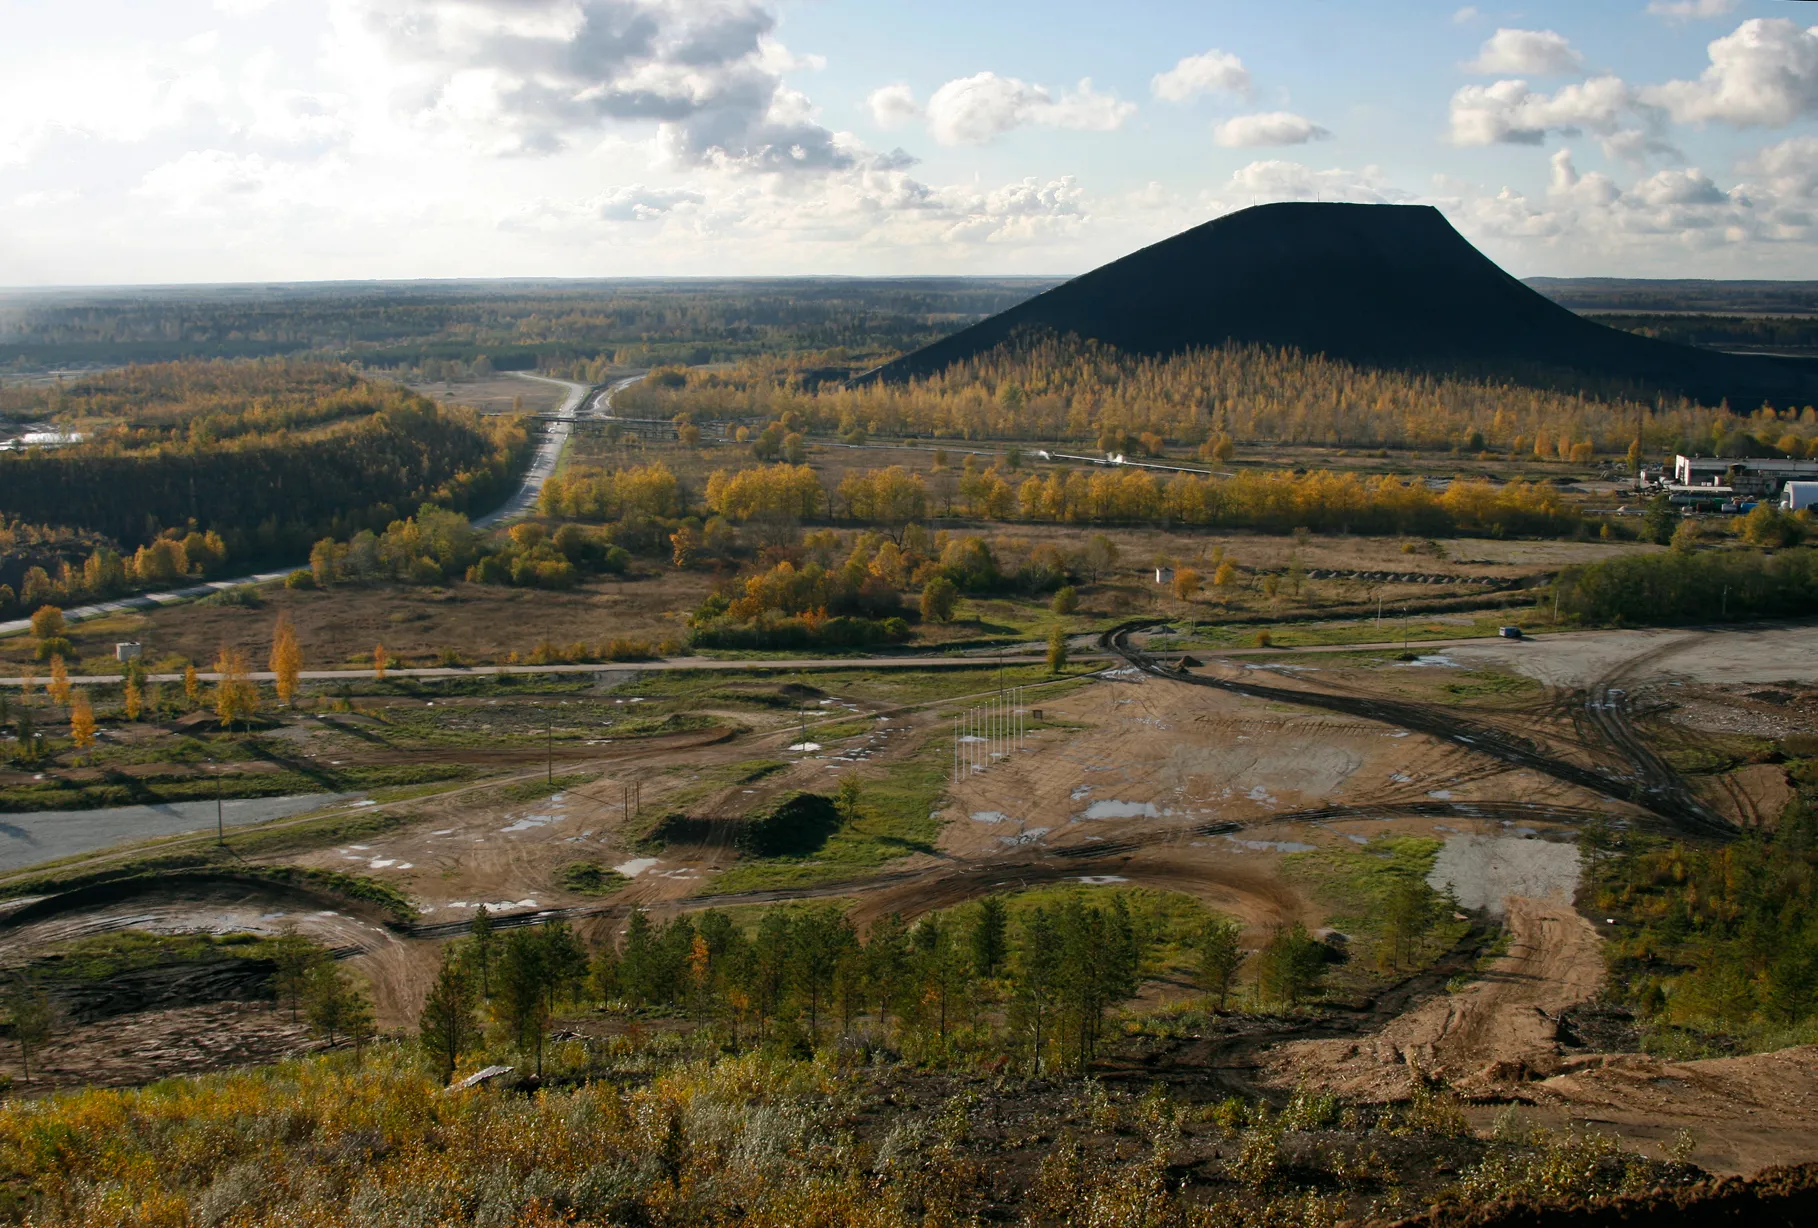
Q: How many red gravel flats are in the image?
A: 0